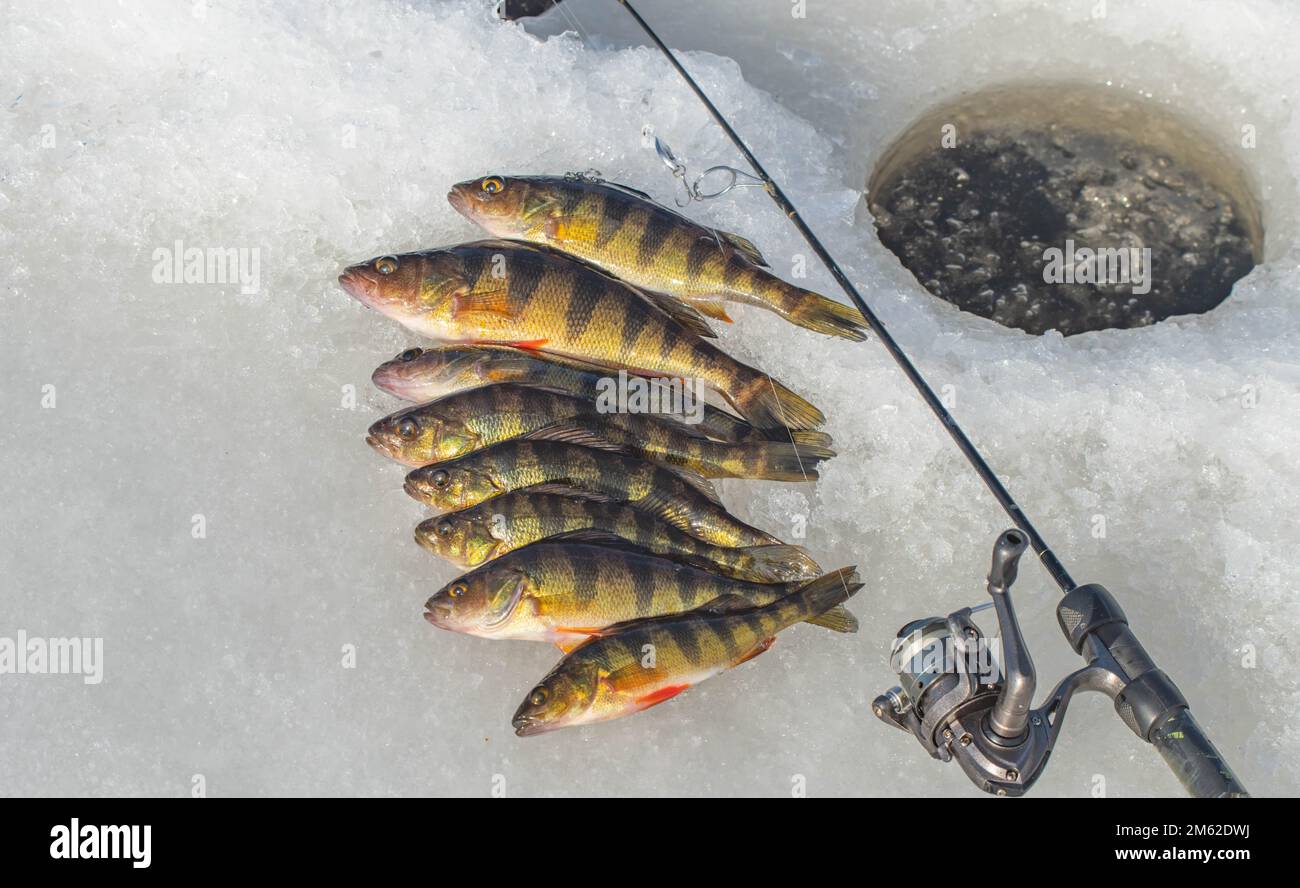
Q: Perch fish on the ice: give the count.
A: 8